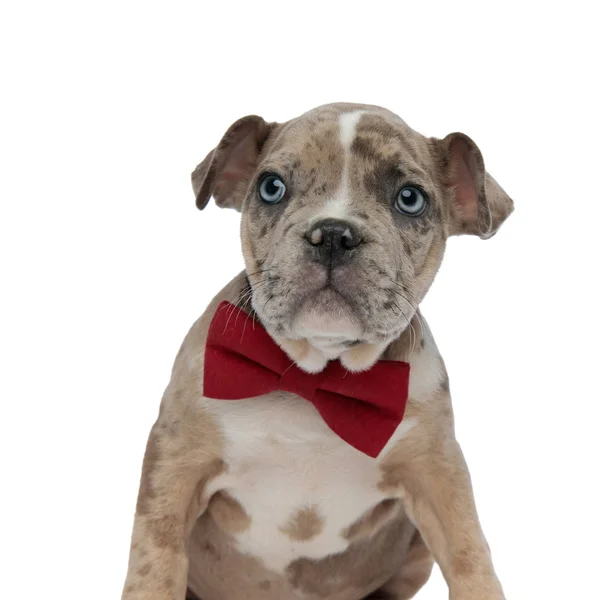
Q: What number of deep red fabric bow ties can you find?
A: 1